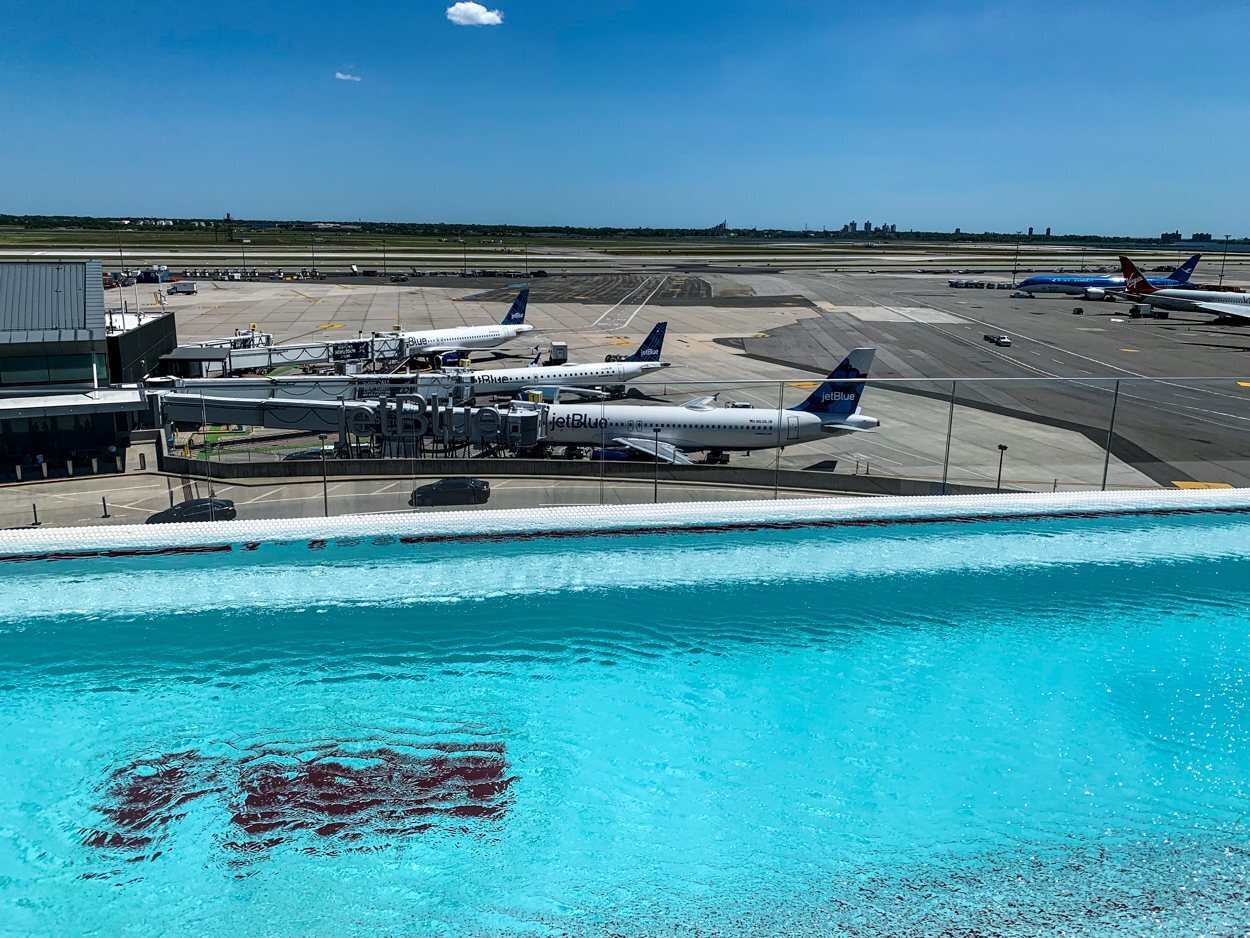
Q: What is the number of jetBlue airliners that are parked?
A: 3